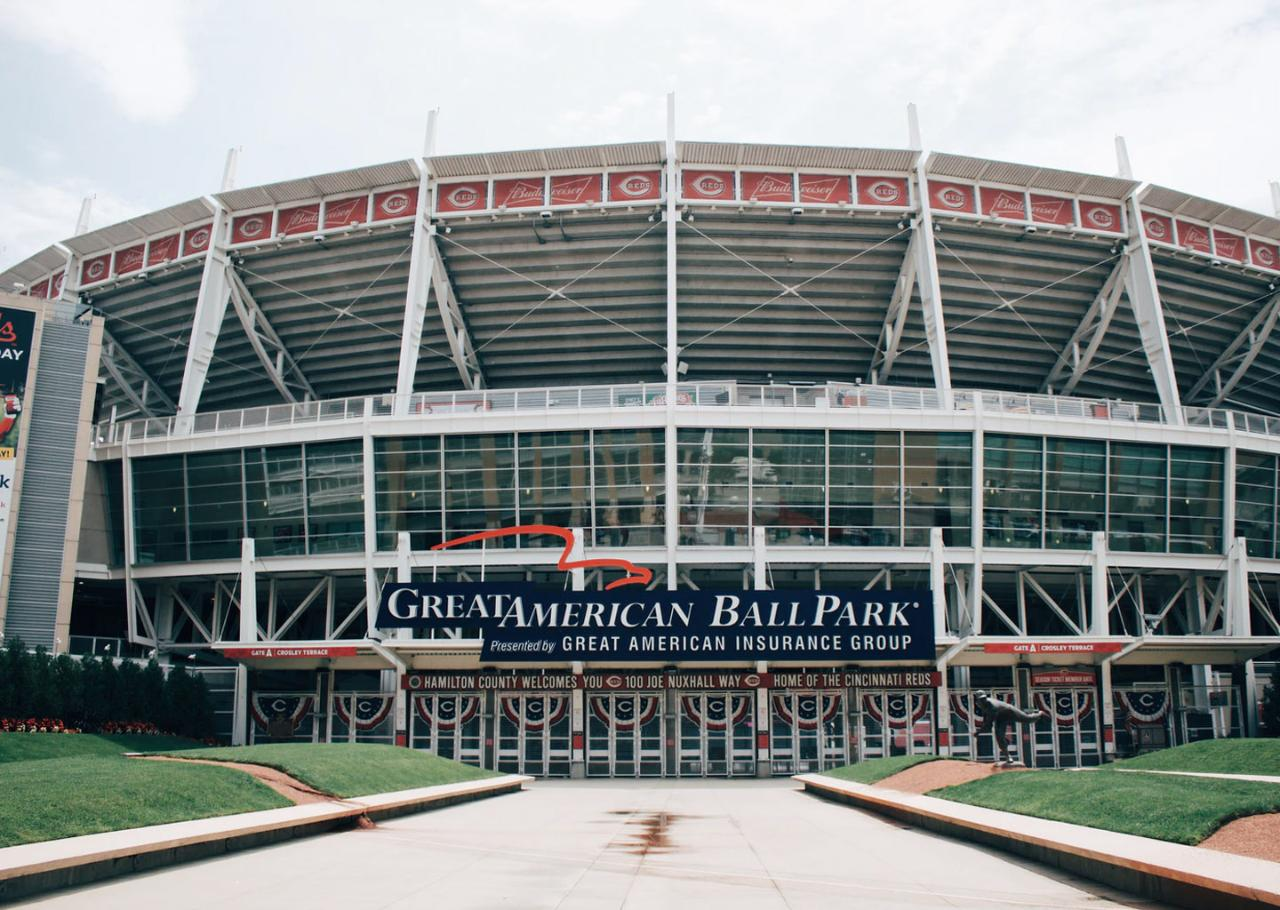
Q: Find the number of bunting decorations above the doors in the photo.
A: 11